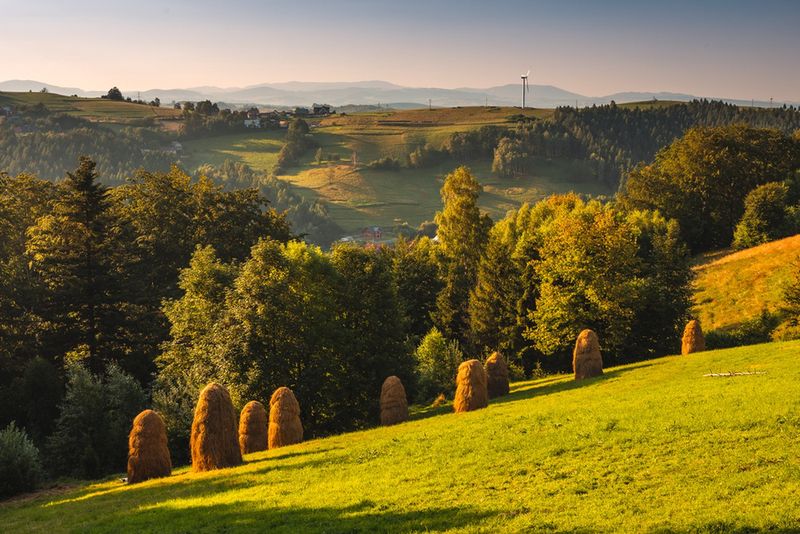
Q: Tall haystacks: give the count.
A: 9